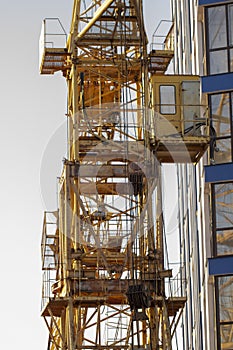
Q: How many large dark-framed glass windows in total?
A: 4